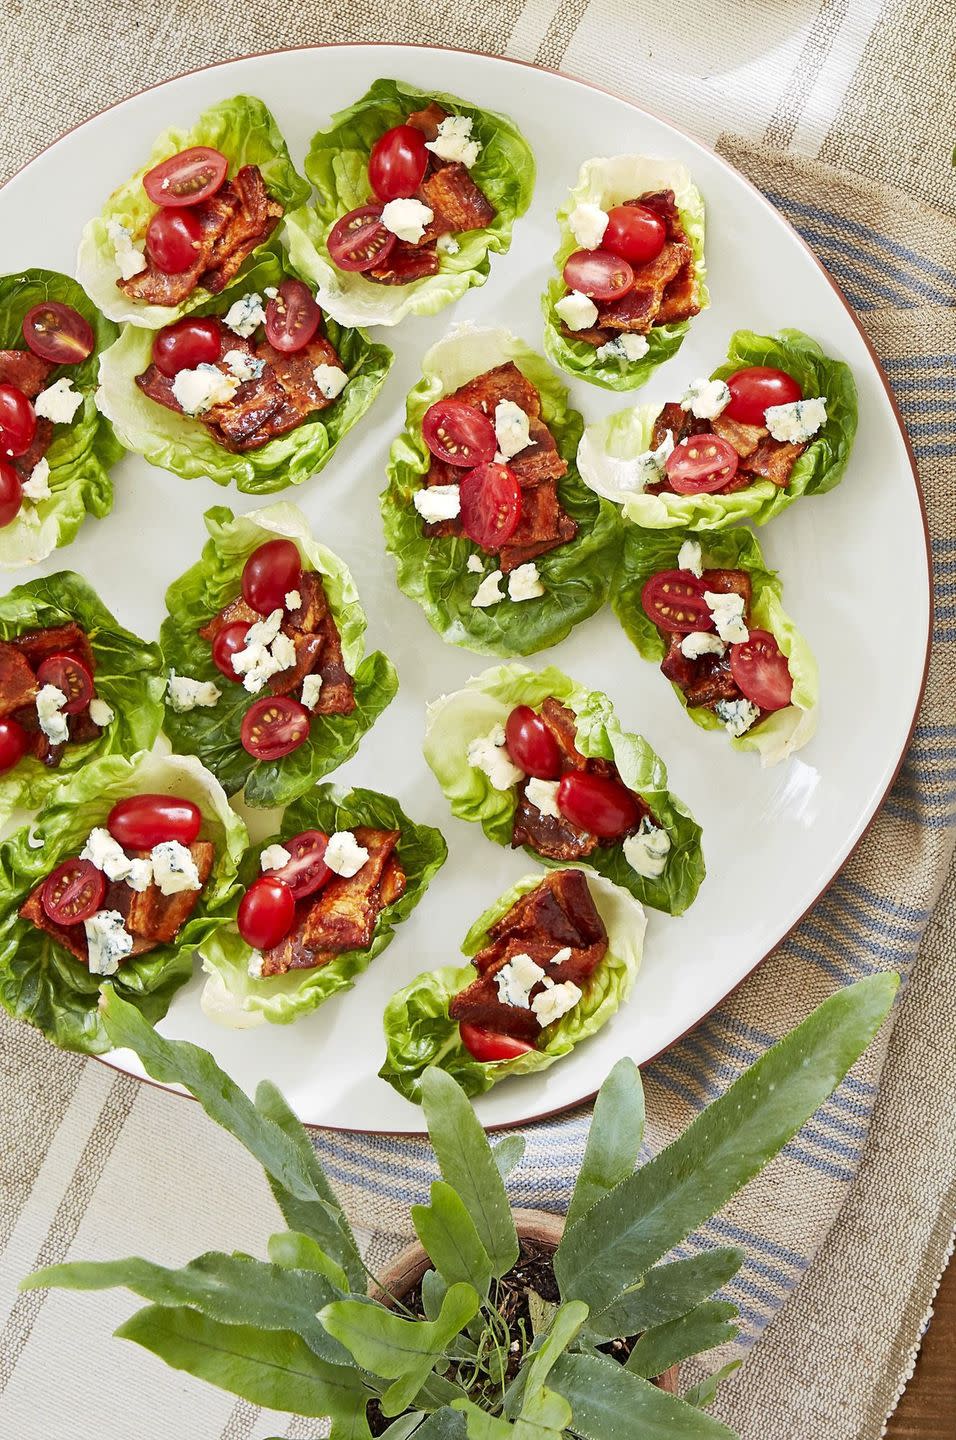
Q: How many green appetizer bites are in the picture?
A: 14